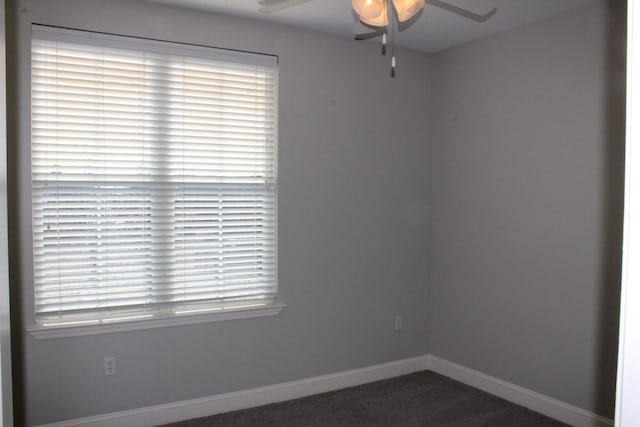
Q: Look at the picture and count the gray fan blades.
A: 3